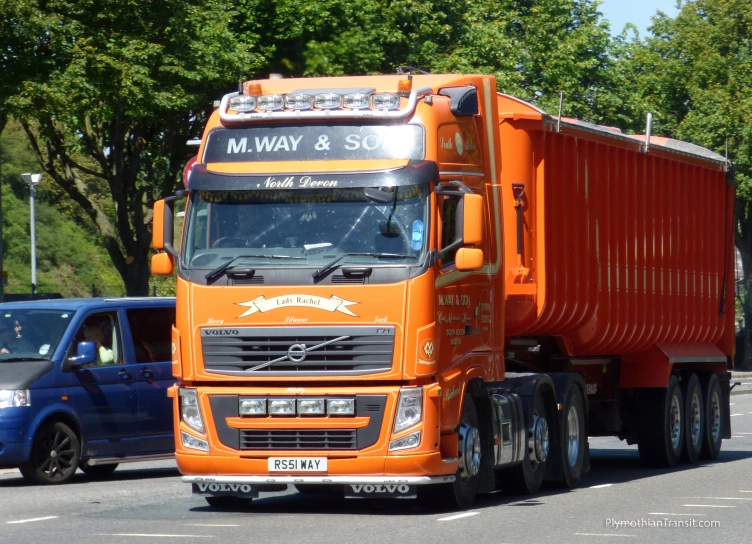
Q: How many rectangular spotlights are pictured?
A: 4